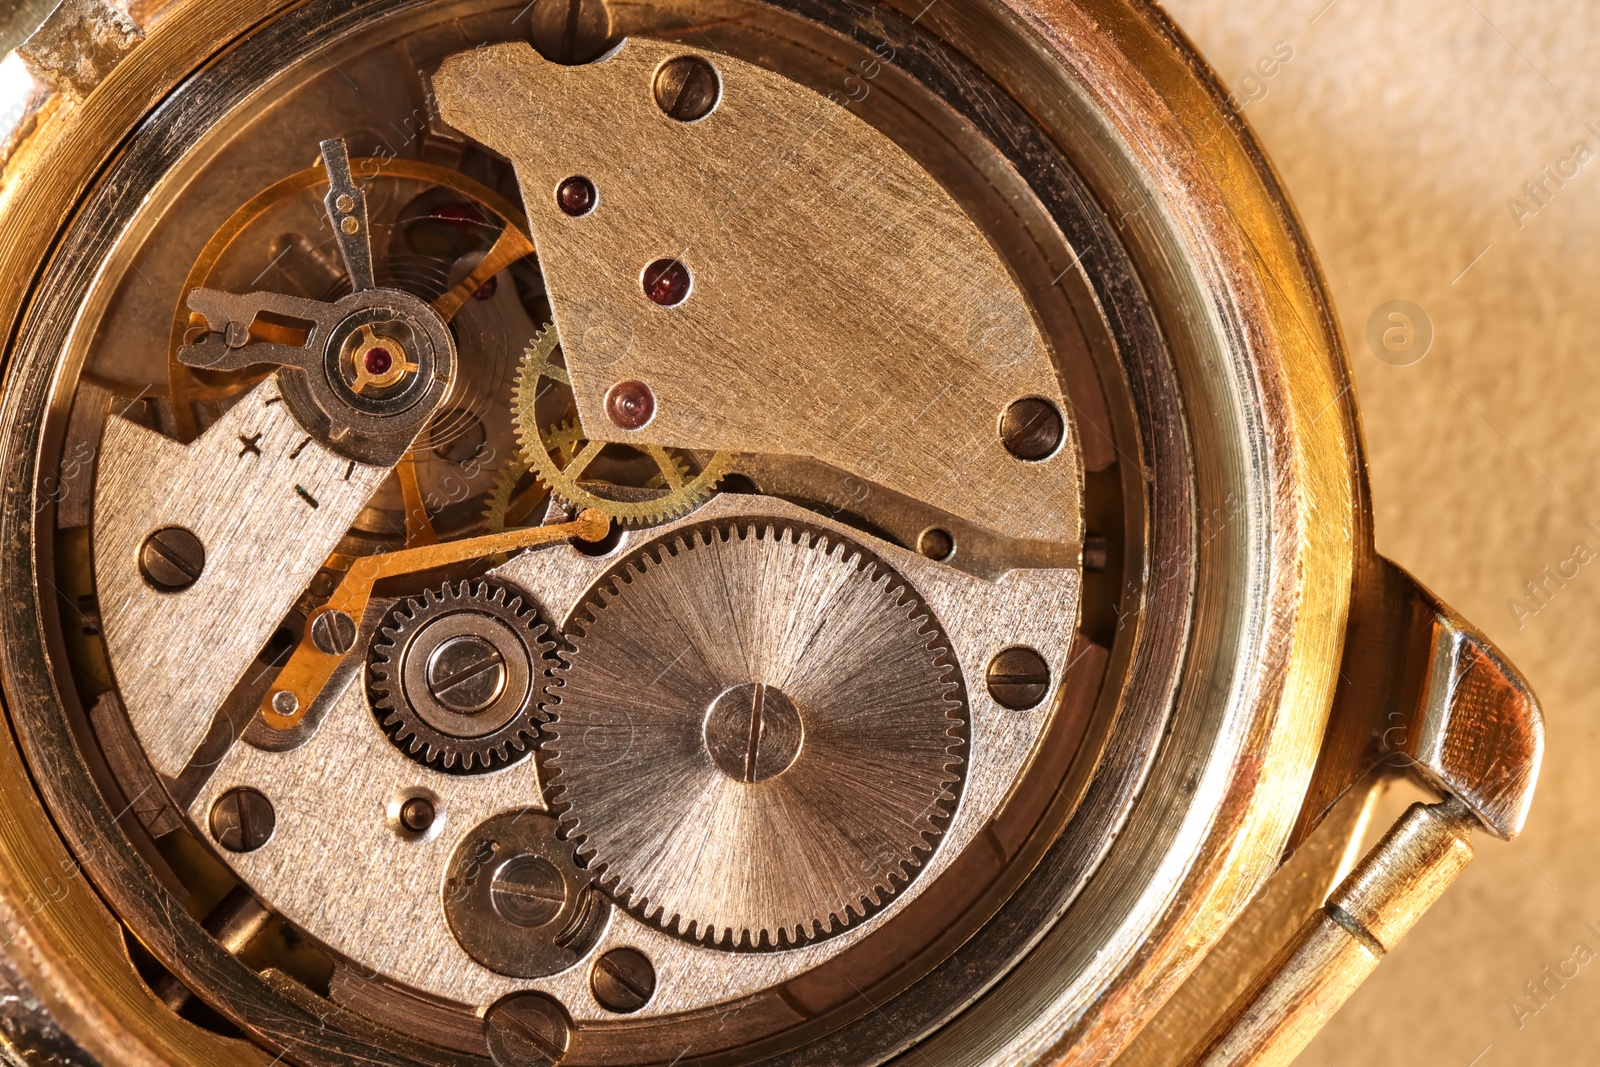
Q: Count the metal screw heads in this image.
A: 12